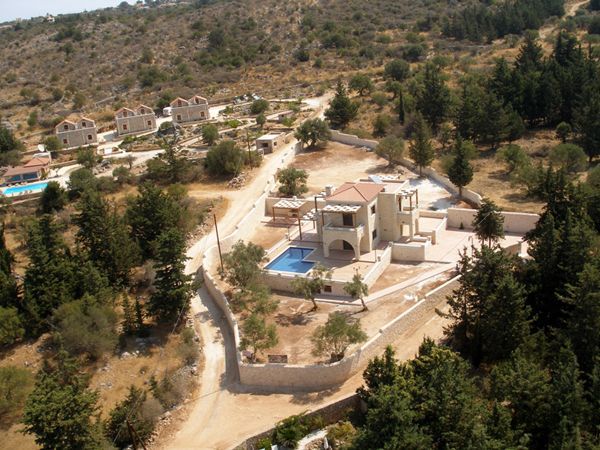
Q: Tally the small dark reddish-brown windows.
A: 12